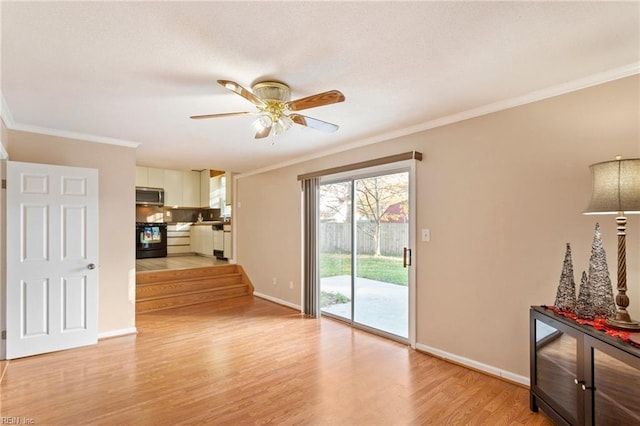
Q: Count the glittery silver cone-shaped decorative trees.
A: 3